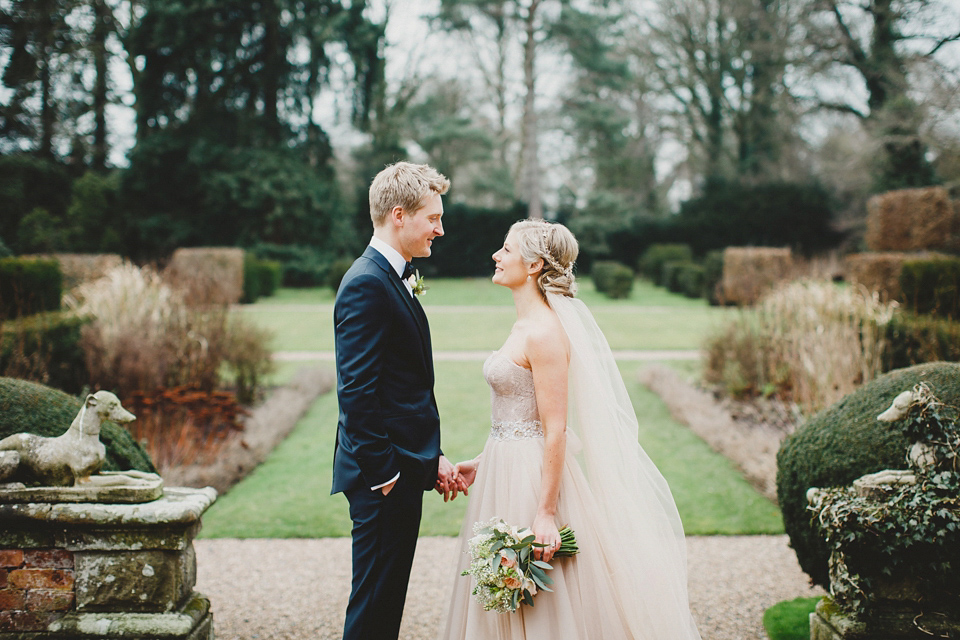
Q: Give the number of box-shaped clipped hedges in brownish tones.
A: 5